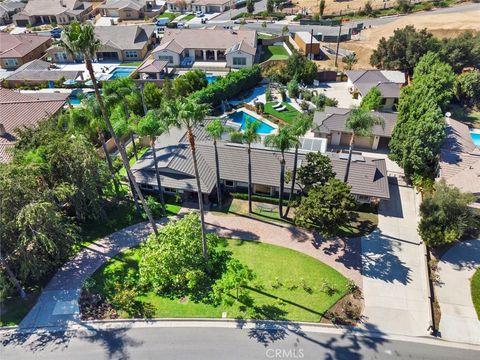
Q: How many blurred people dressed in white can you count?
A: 0